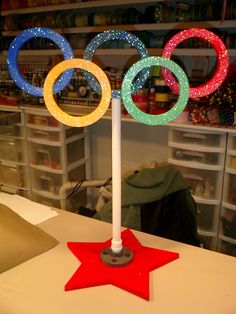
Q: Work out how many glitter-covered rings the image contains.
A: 5